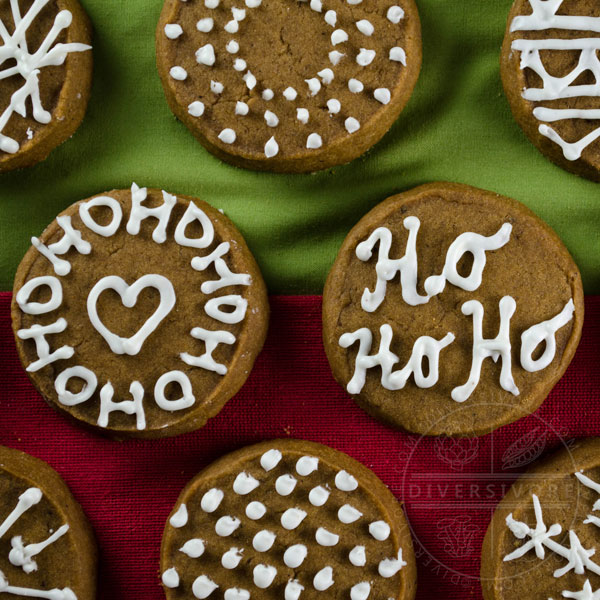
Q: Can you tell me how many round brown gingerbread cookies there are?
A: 8